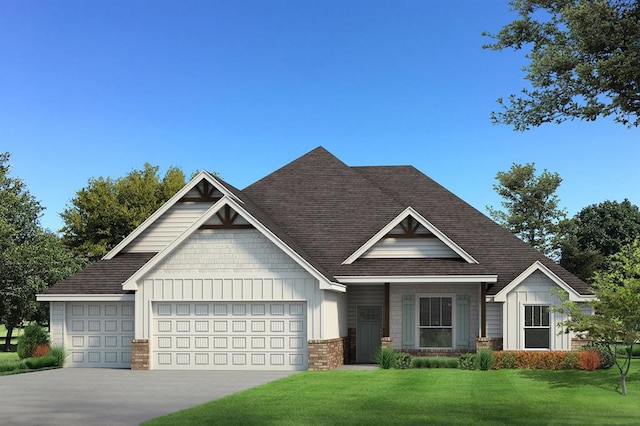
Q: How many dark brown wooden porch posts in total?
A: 2